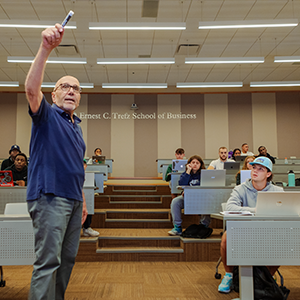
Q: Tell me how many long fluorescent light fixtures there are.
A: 12